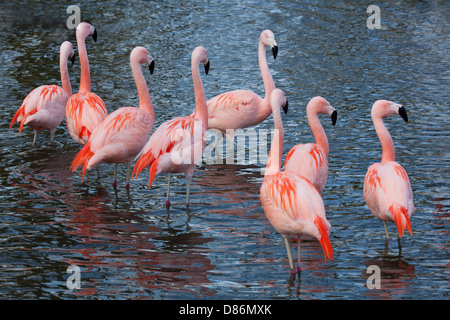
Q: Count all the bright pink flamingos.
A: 8